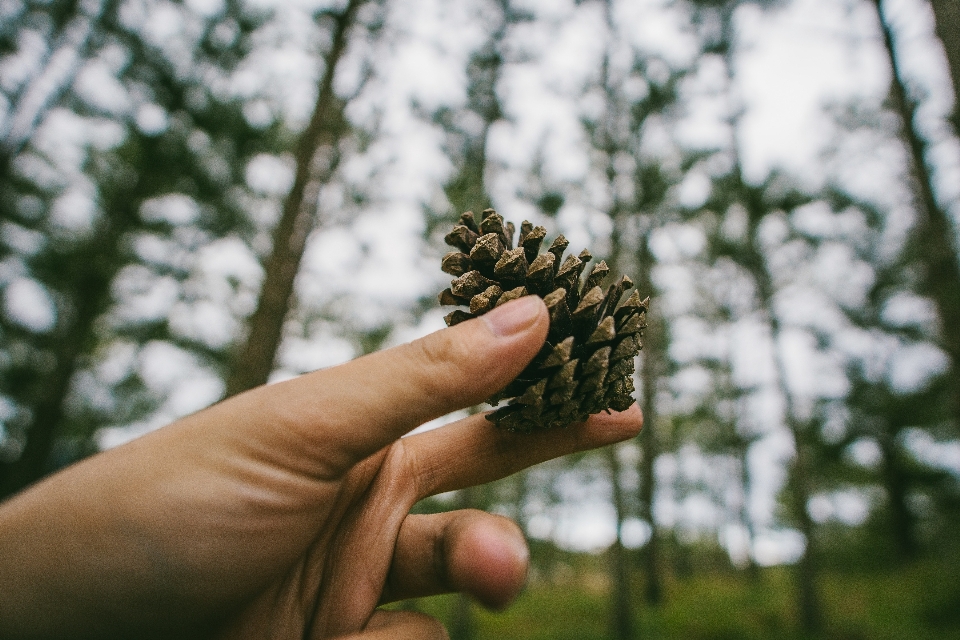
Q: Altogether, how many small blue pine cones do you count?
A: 0